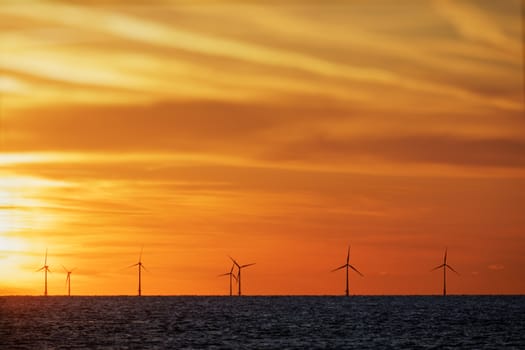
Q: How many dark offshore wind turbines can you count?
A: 7